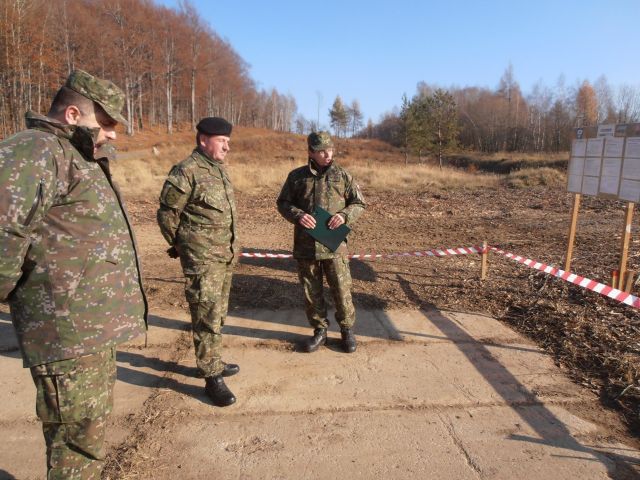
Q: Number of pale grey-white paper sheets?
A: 12